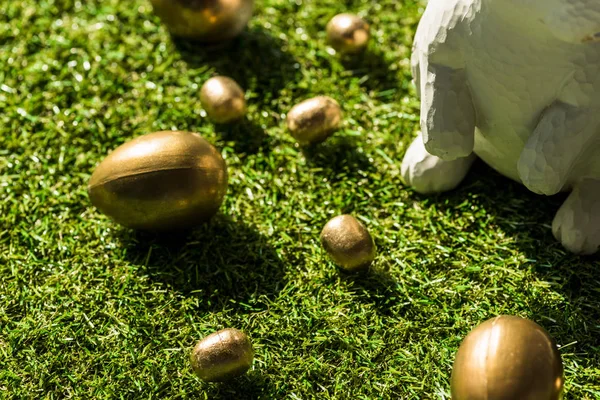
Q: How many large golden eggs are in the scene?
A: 3